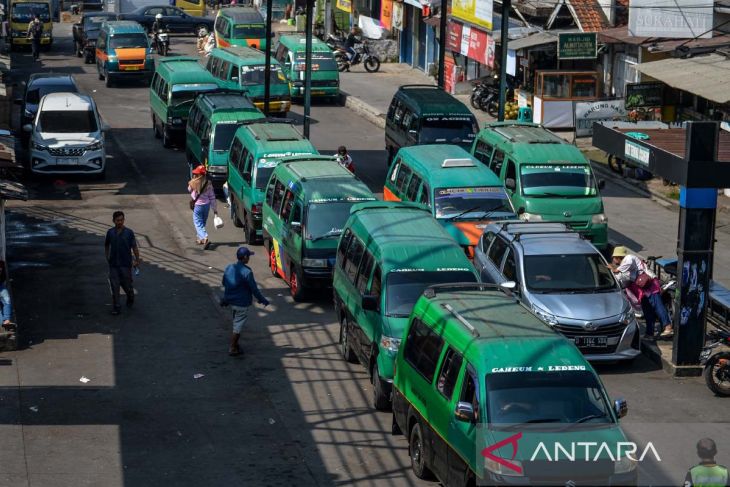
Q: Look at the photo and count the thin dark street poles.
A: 4